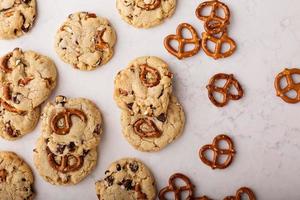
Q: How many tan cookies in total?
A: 11